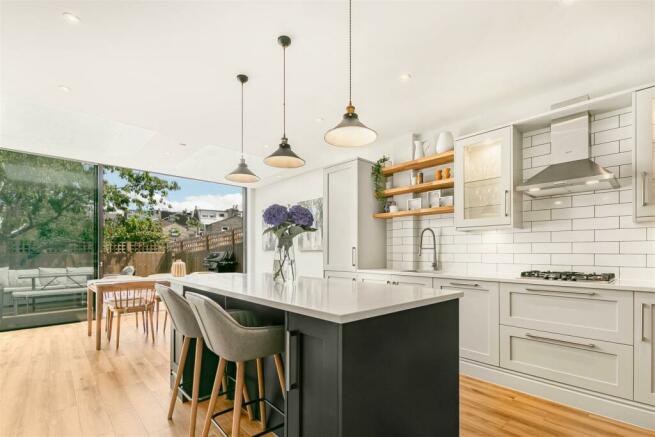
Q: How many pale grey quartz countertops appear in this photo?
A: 2